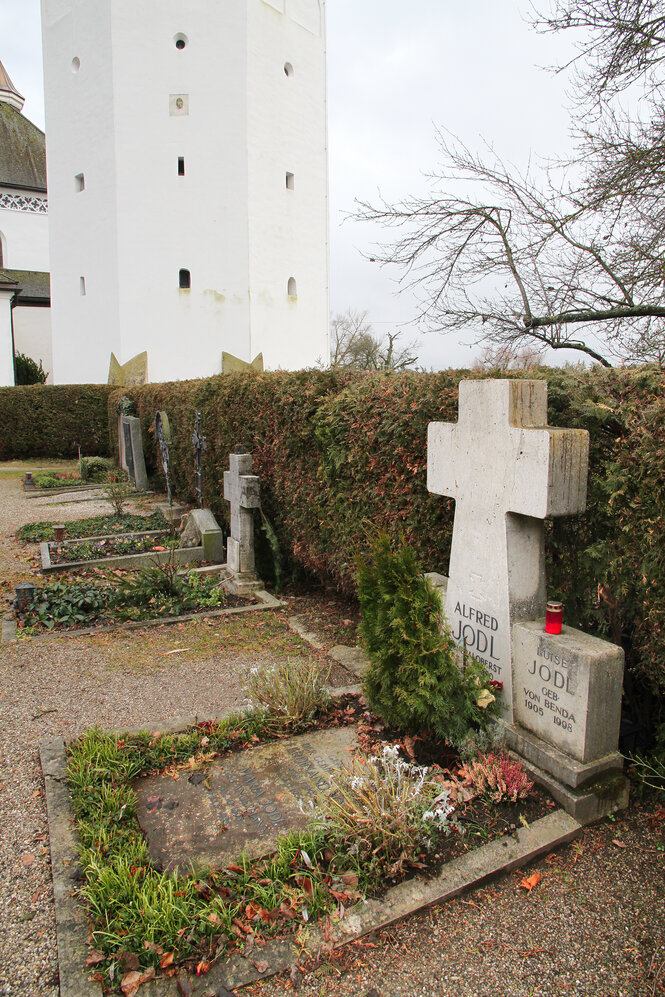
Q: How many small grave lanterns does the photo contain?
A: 4